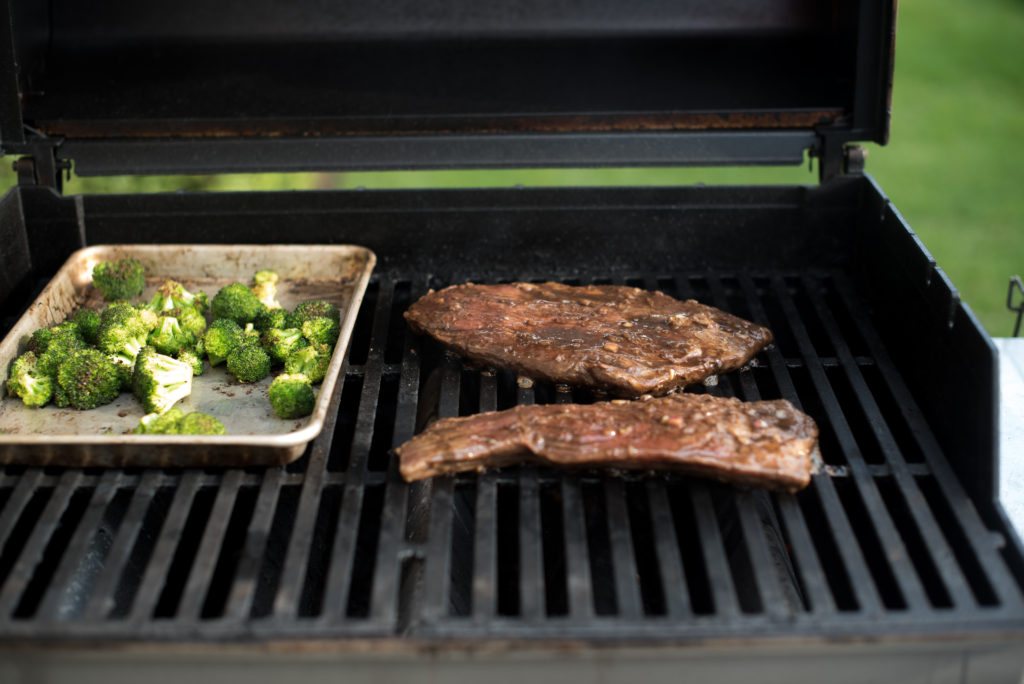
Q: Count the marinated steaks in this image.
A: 2